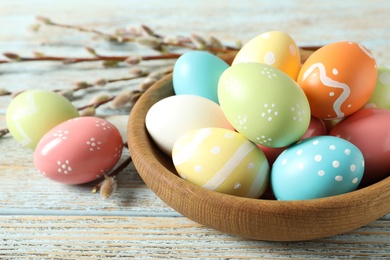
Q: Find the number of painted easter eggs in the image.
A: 12